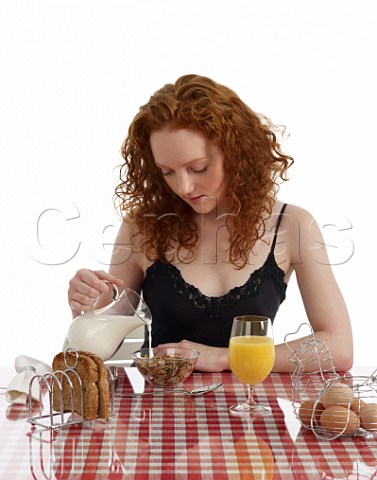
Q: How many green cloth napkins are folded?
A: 0